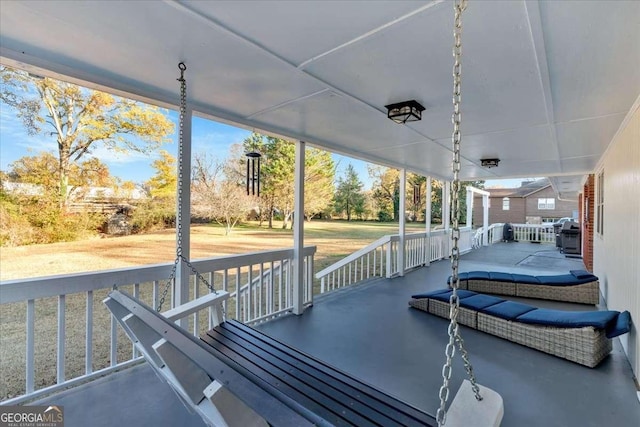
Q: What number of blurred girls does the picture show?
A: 0